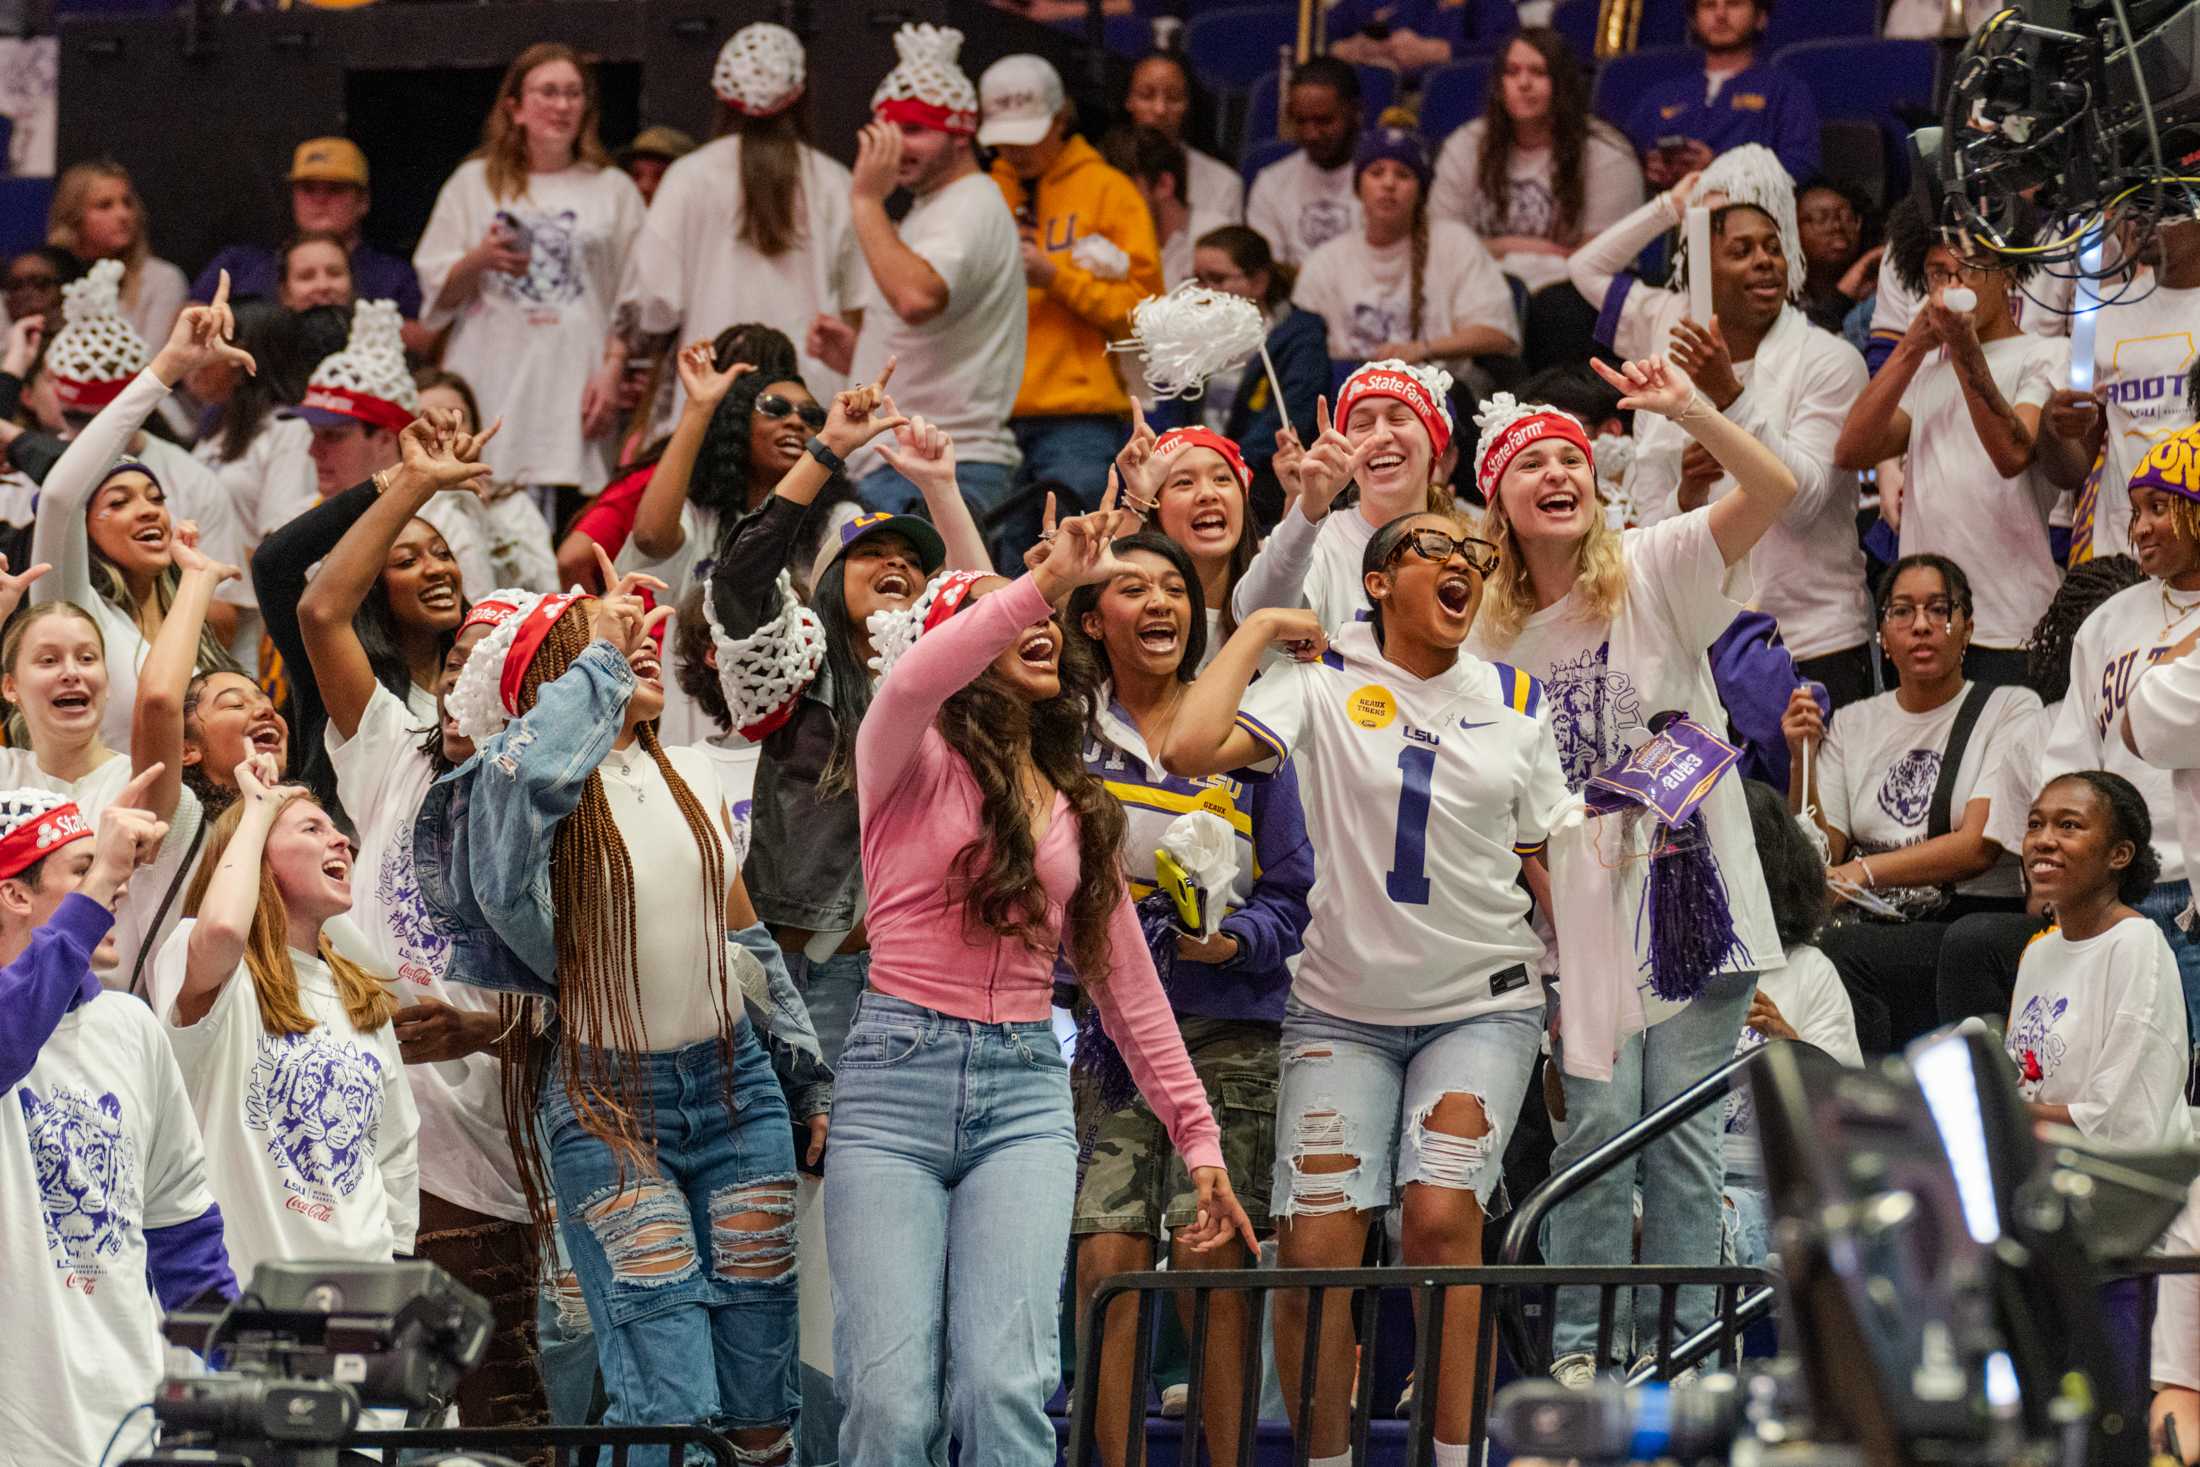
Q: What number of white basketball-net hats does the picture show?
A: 12